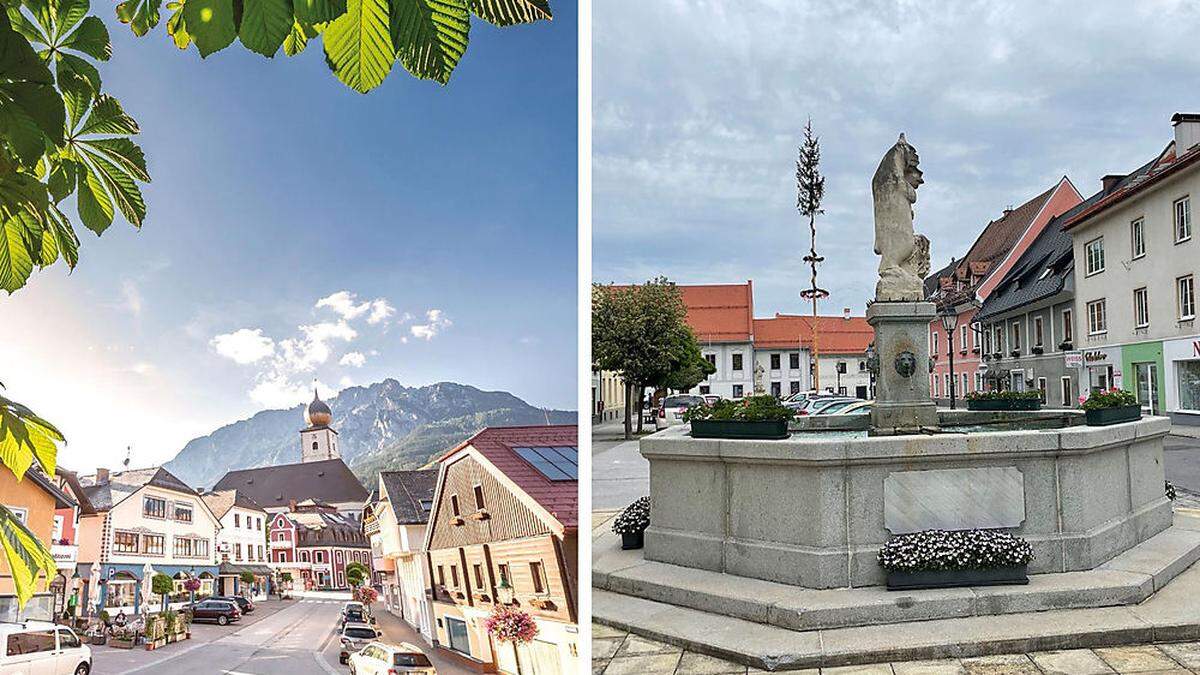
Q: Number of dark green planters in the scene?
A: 5